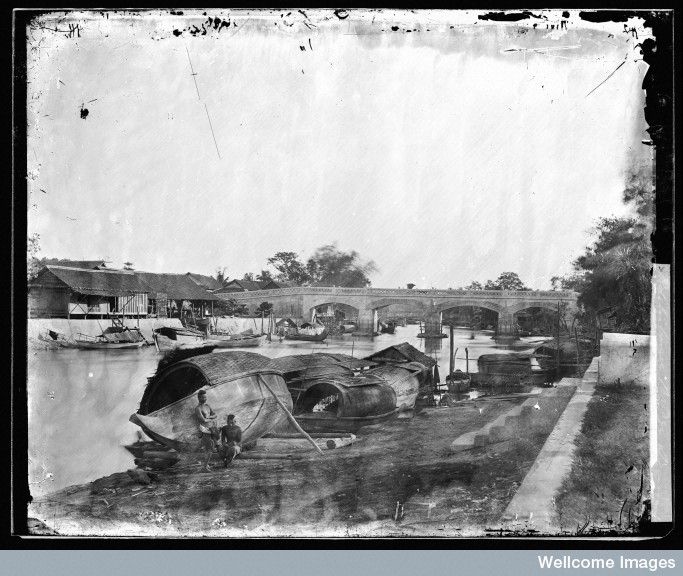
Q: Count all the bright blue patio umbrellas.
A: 0